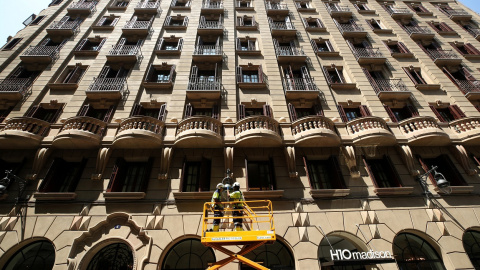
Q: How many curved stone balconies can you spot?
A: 9